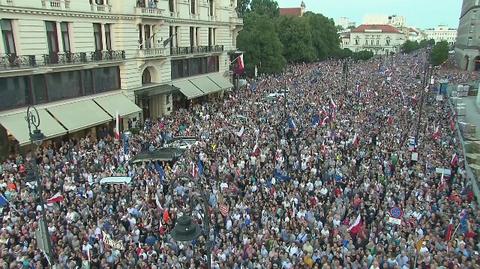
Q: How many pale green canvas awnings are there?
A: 6